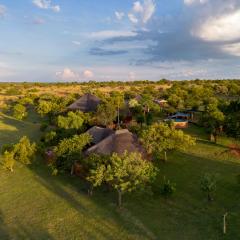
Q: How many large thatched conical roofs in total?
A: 3